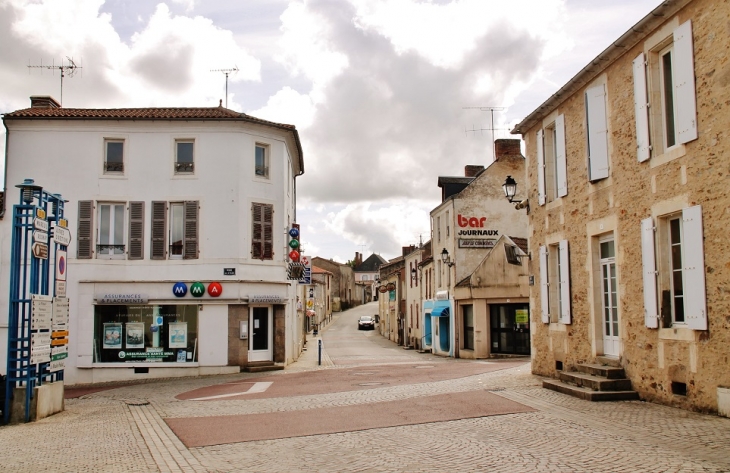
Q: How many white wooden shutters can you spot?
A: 9